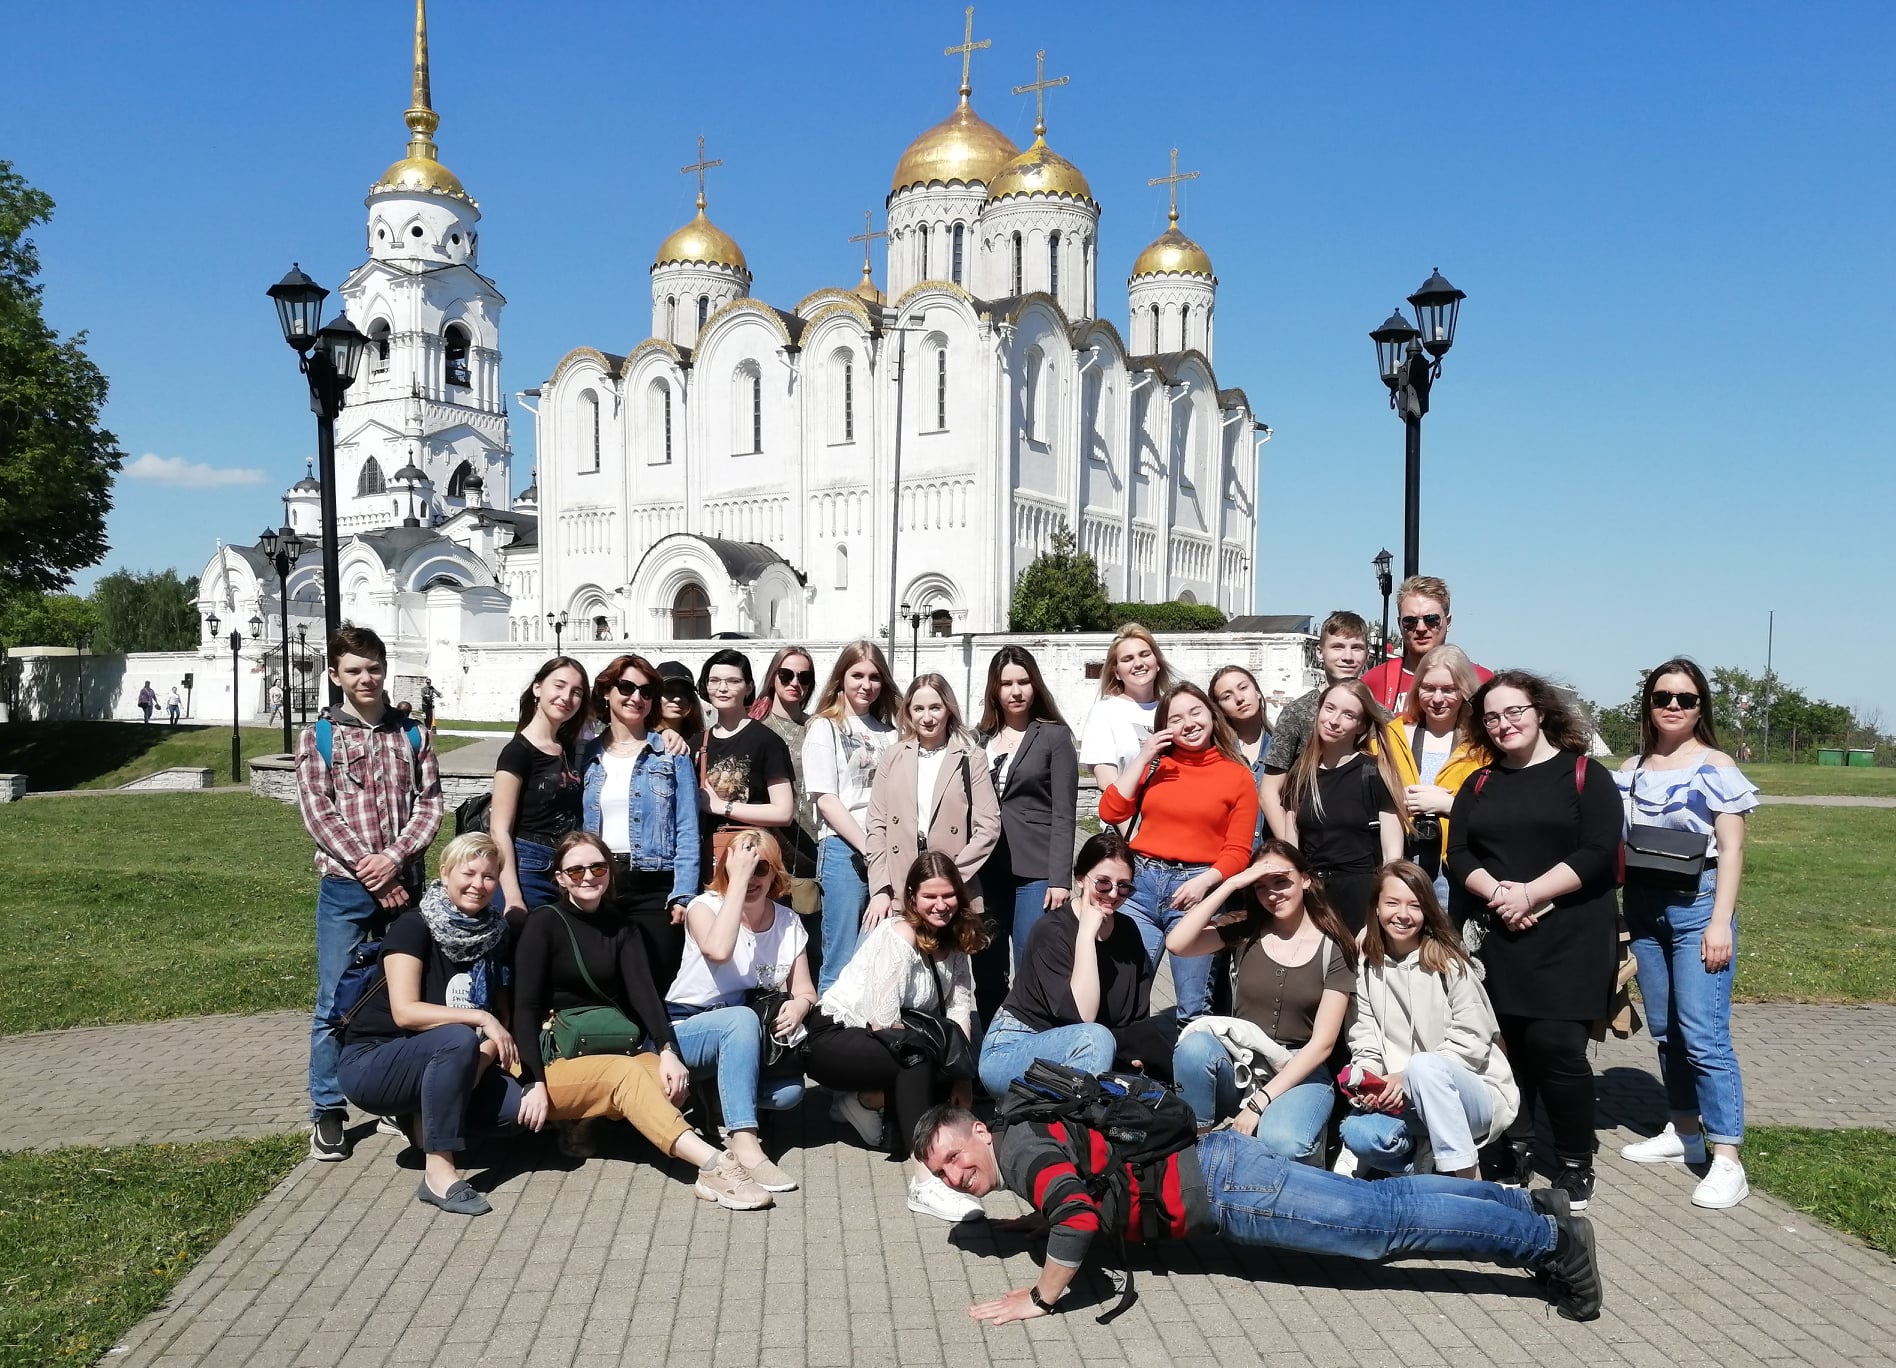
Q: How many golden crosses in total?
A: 5